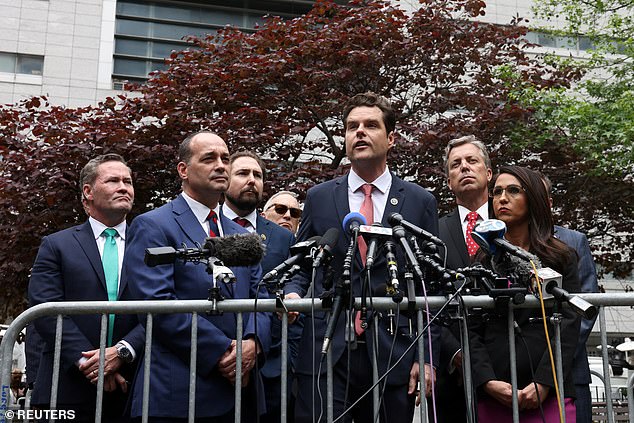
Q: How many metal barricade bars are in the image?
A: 13